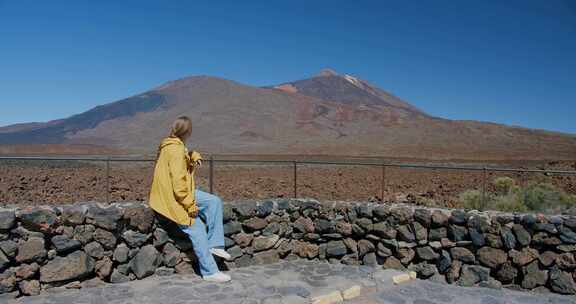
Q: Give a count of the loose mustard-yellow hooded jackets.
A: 1